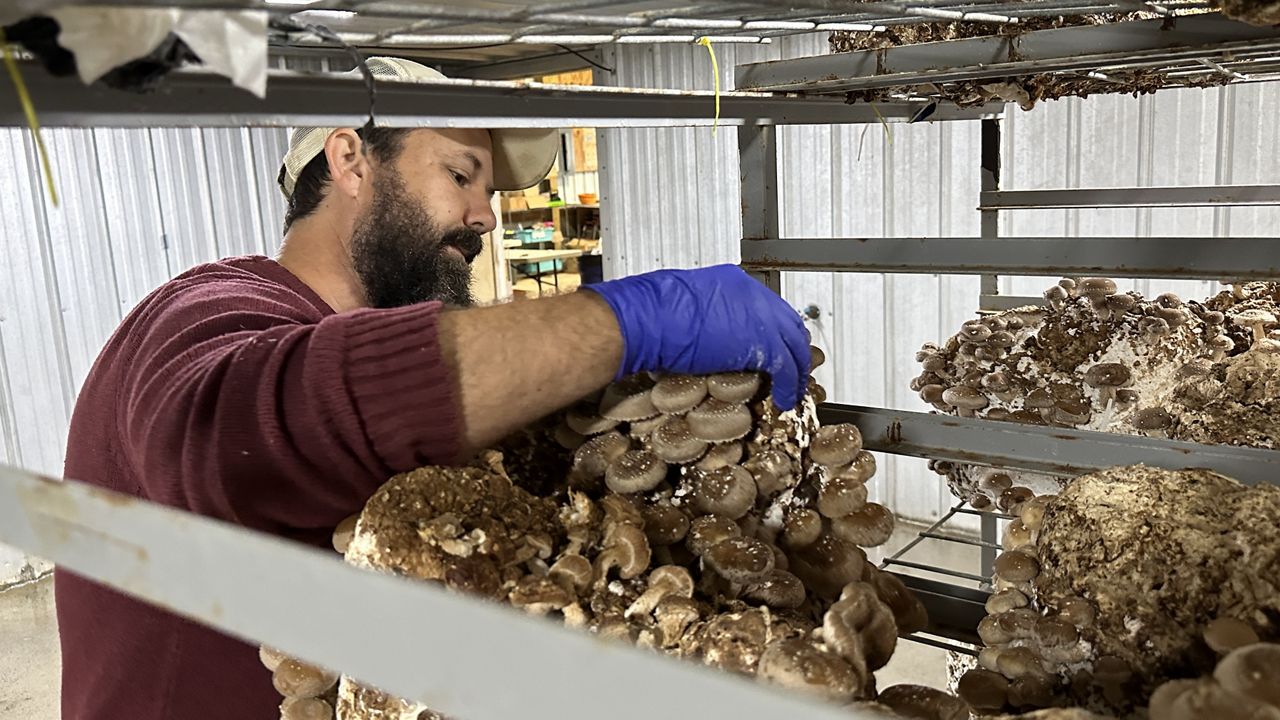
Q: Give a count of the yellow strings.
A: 3